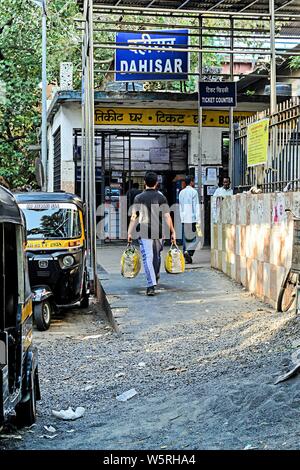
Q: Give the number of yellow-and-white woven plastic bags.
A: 2